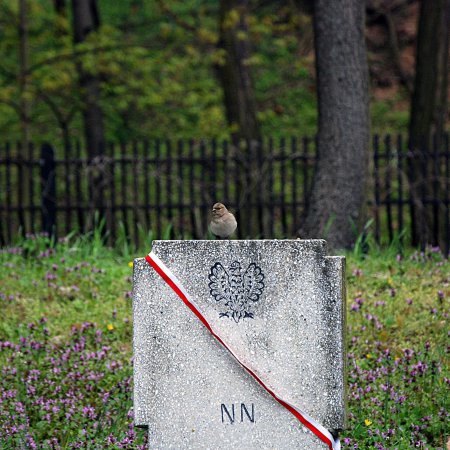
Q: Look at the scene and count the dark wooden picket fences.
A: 1